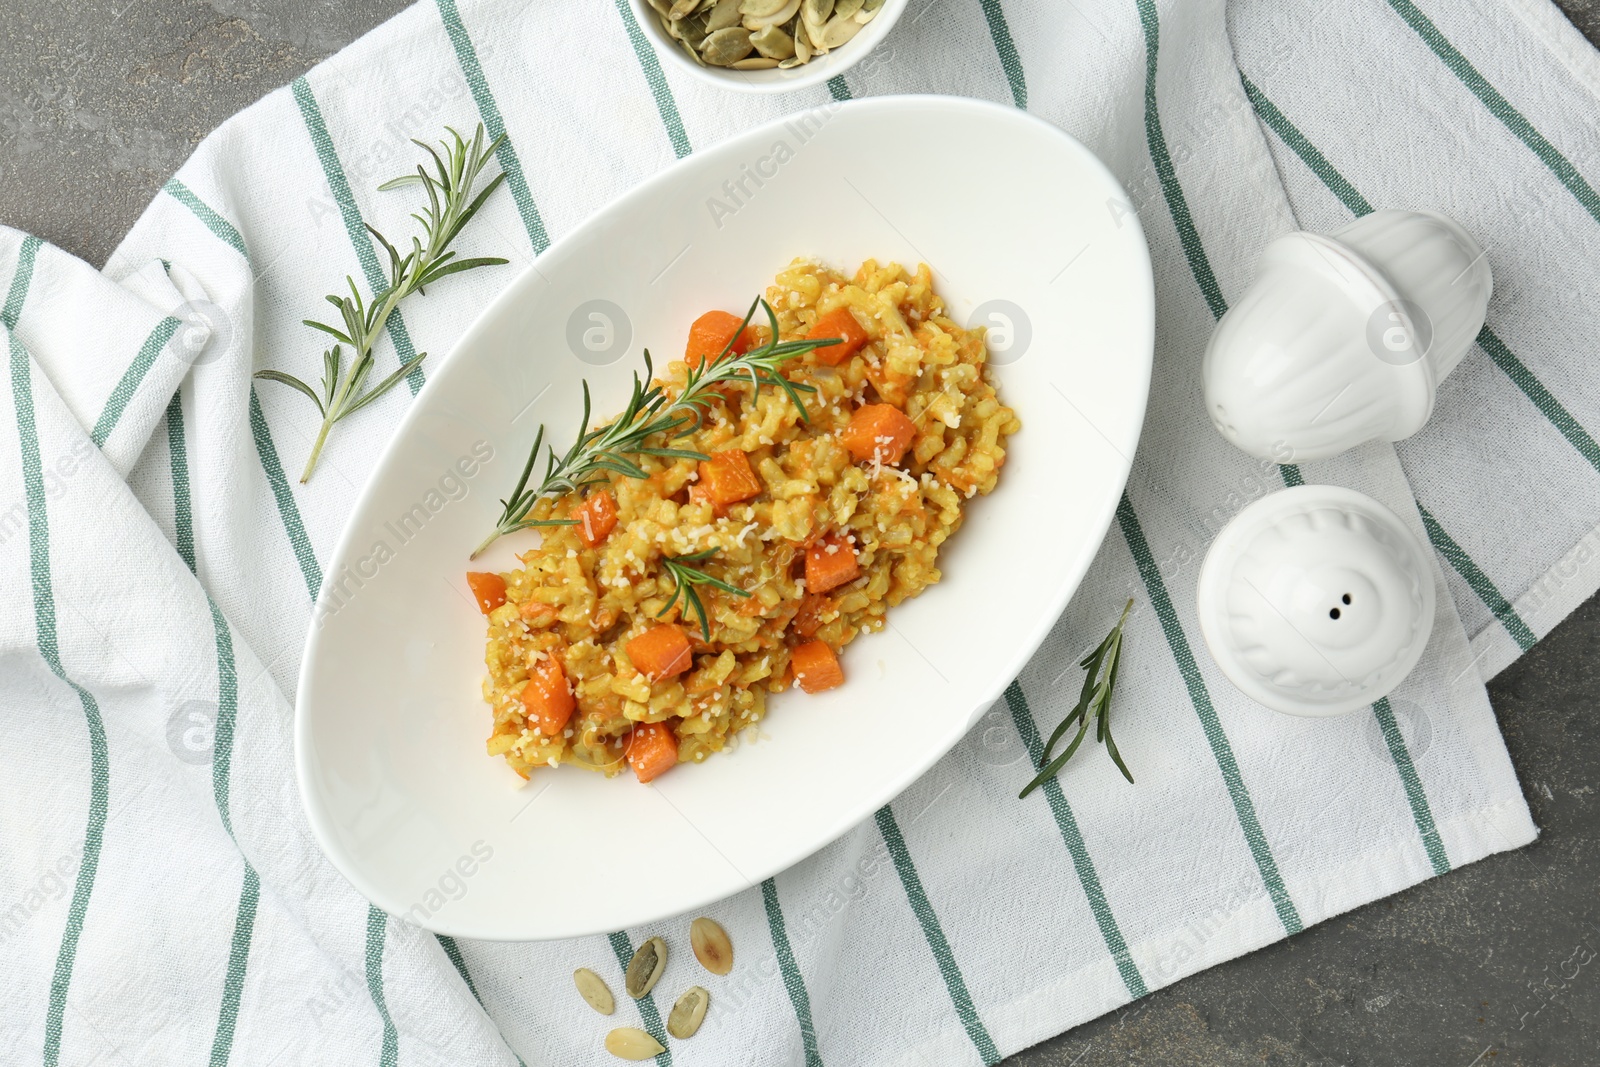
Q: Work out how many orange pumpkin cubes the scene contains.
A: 11